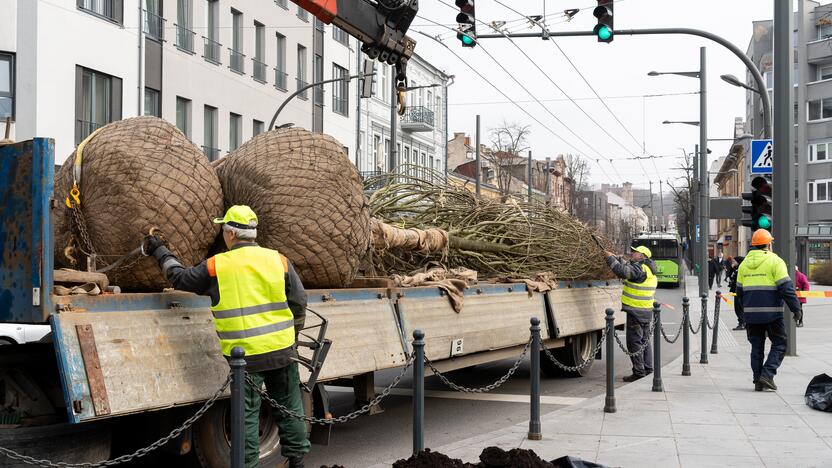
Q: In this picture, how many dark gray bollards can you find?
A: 8